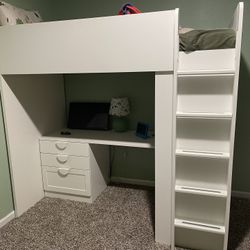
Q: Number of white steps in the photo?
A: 5